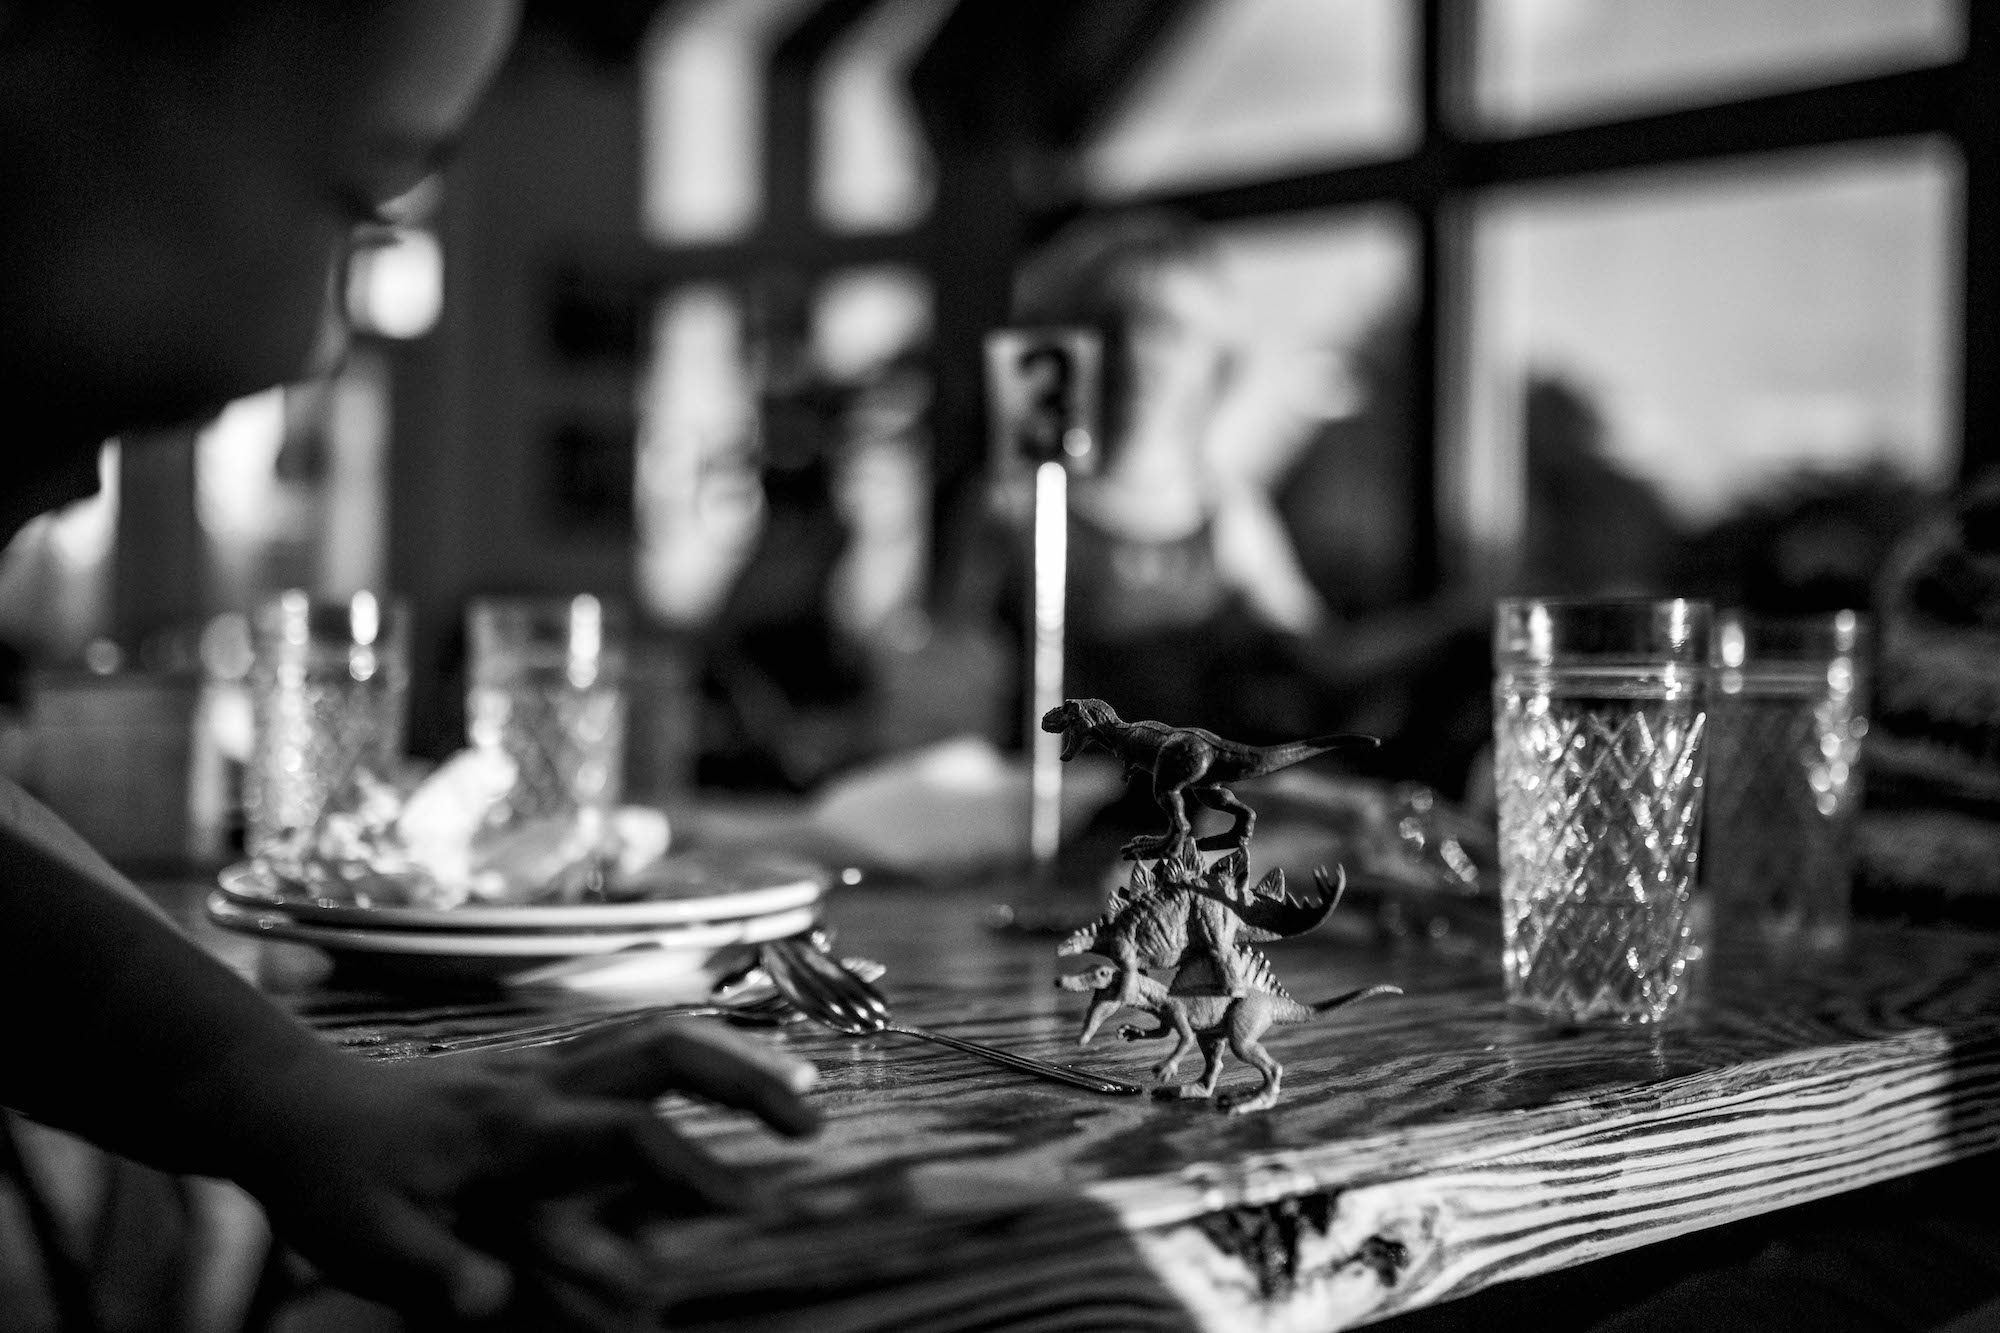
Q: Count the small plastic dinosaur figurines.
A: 3